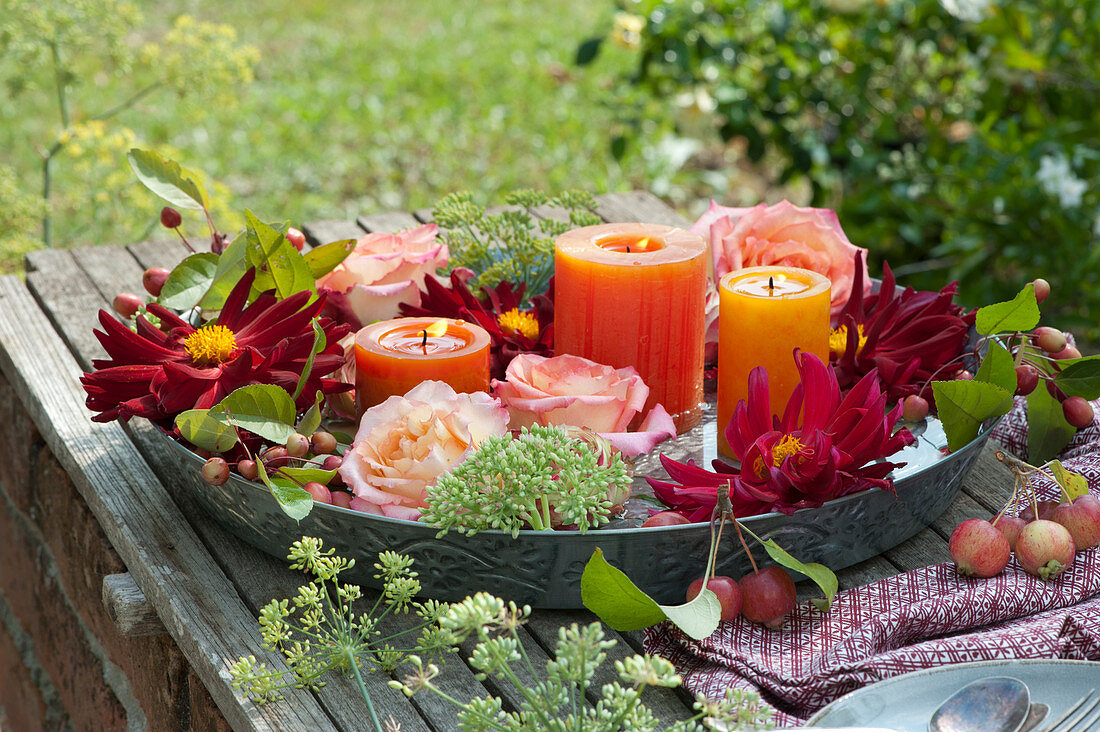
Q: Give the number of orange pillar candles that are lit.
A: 3